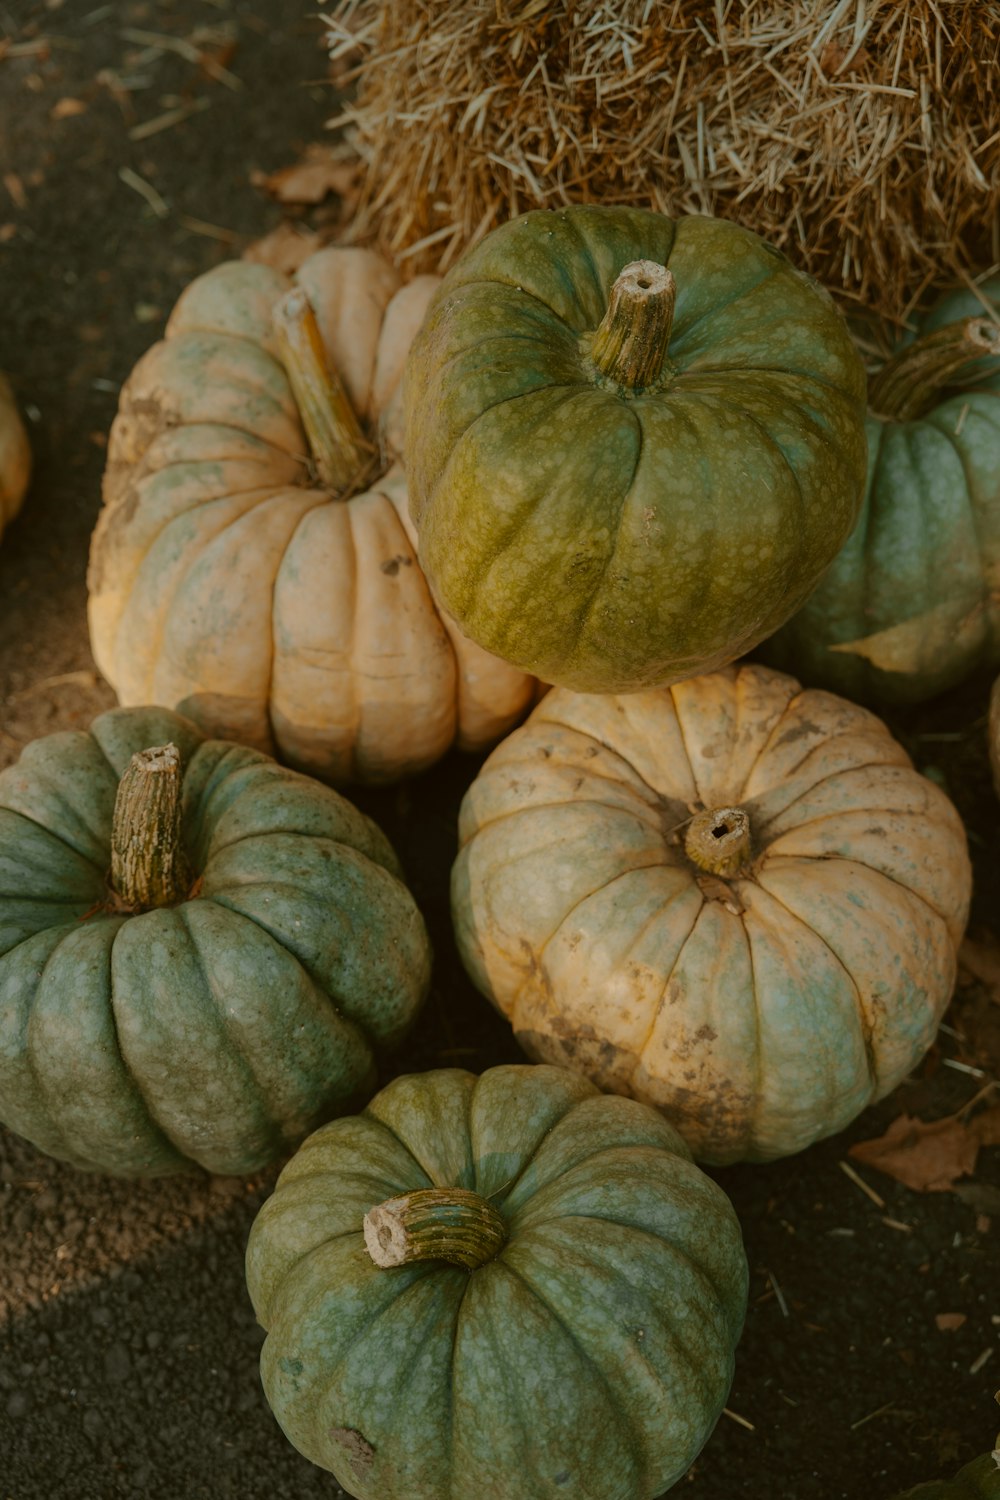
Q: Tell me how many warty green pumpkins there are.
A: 0